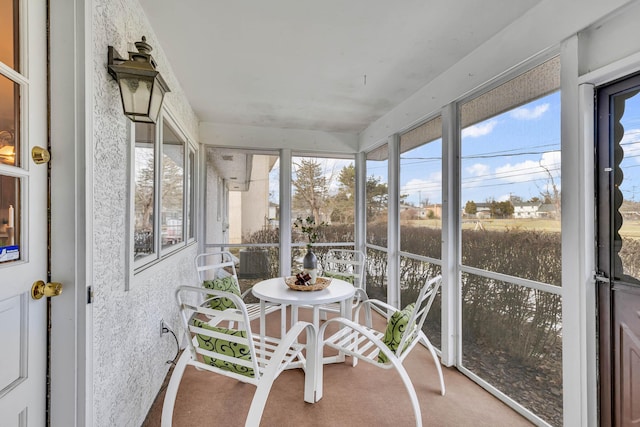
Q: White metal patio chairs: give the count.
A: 4